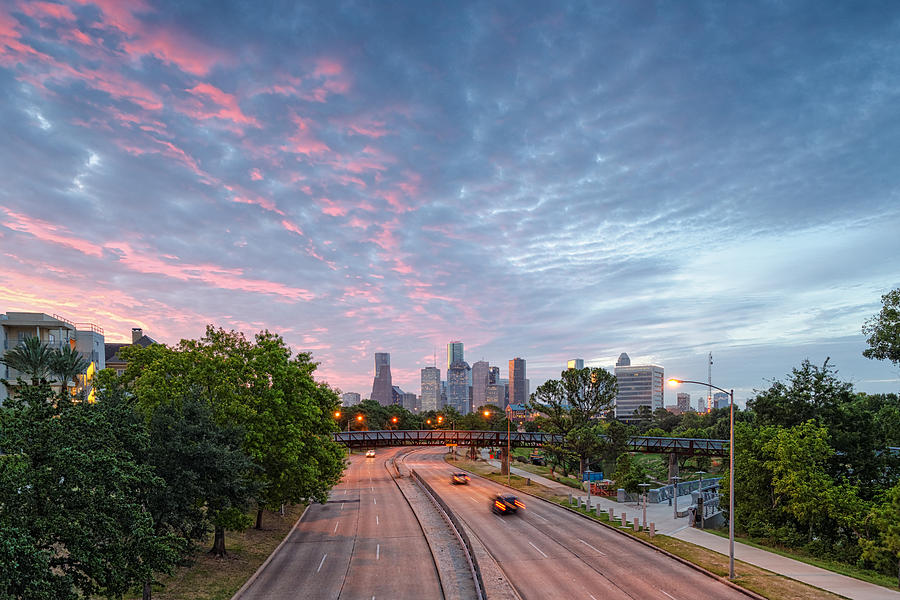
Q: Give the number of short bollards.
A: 8